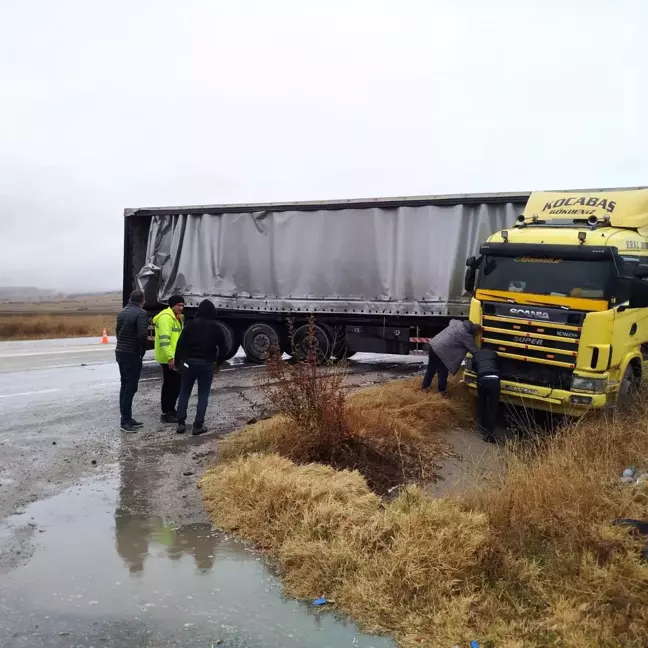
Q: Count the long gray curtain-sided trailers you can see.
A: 1